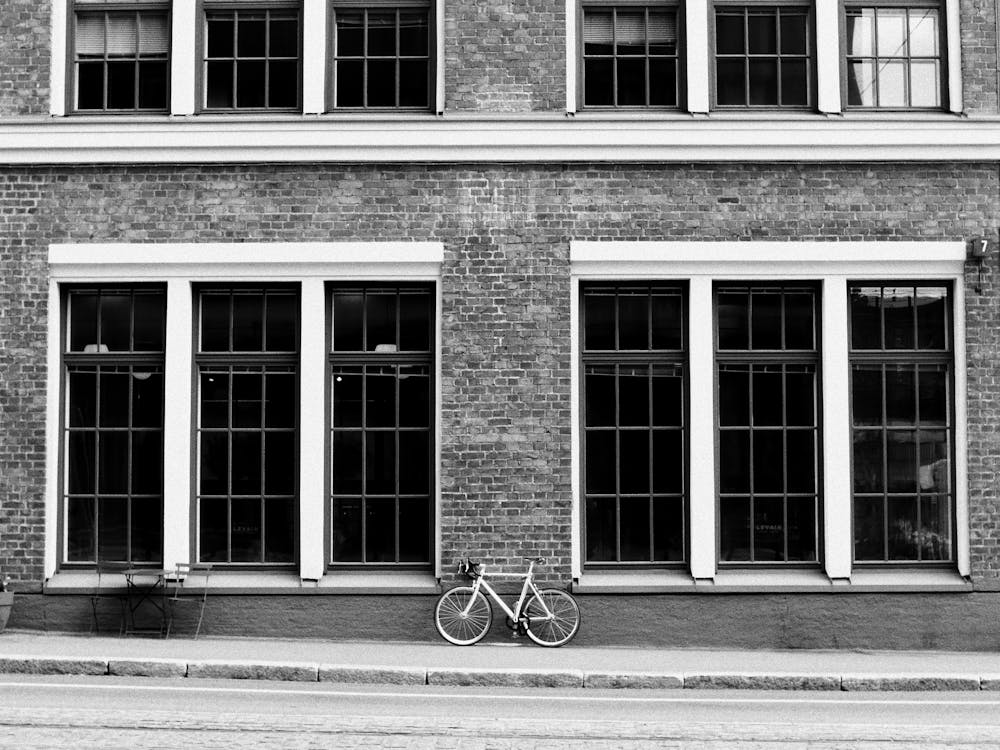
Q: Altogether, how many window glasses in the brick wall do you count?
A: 12